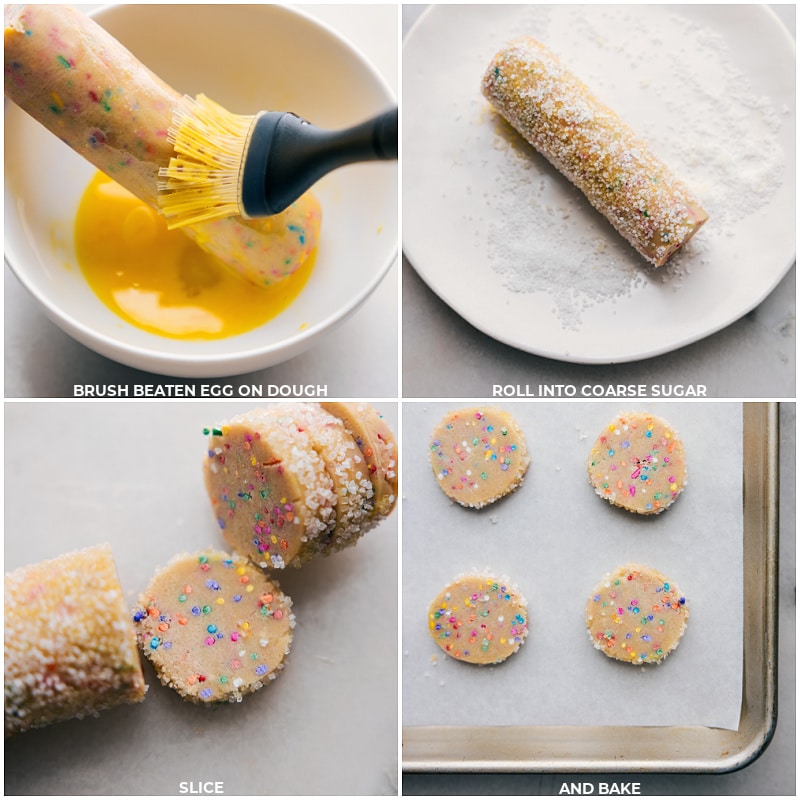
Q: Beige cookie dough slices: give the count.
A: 8